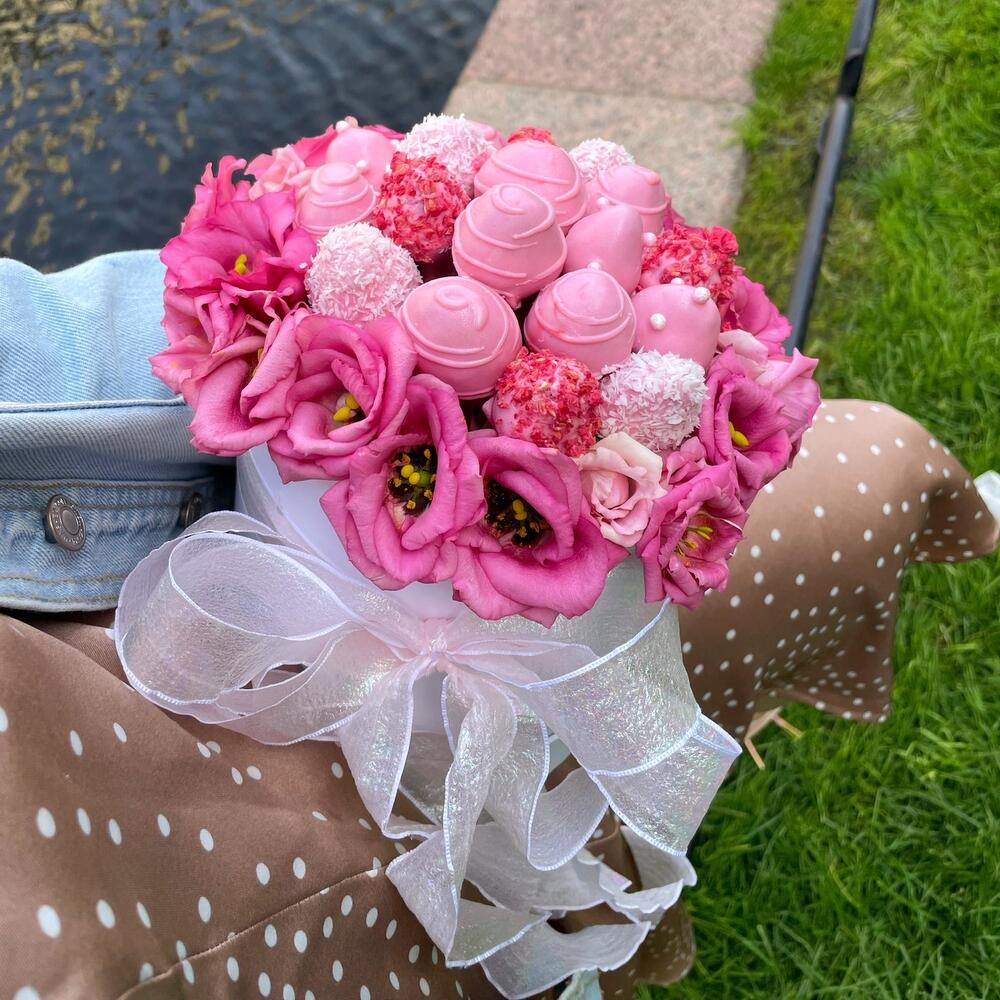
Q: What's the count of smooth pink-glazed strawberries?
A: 9